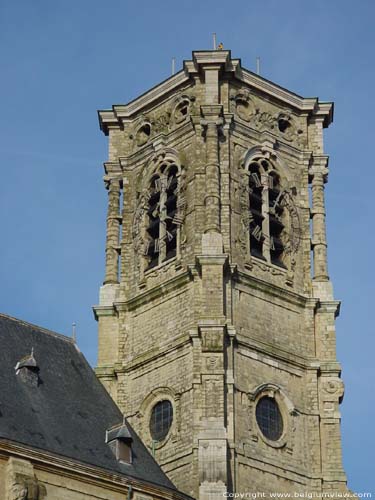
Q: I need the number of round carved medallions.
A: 4